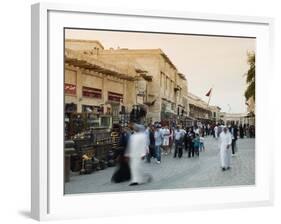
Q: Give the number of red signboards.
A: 3